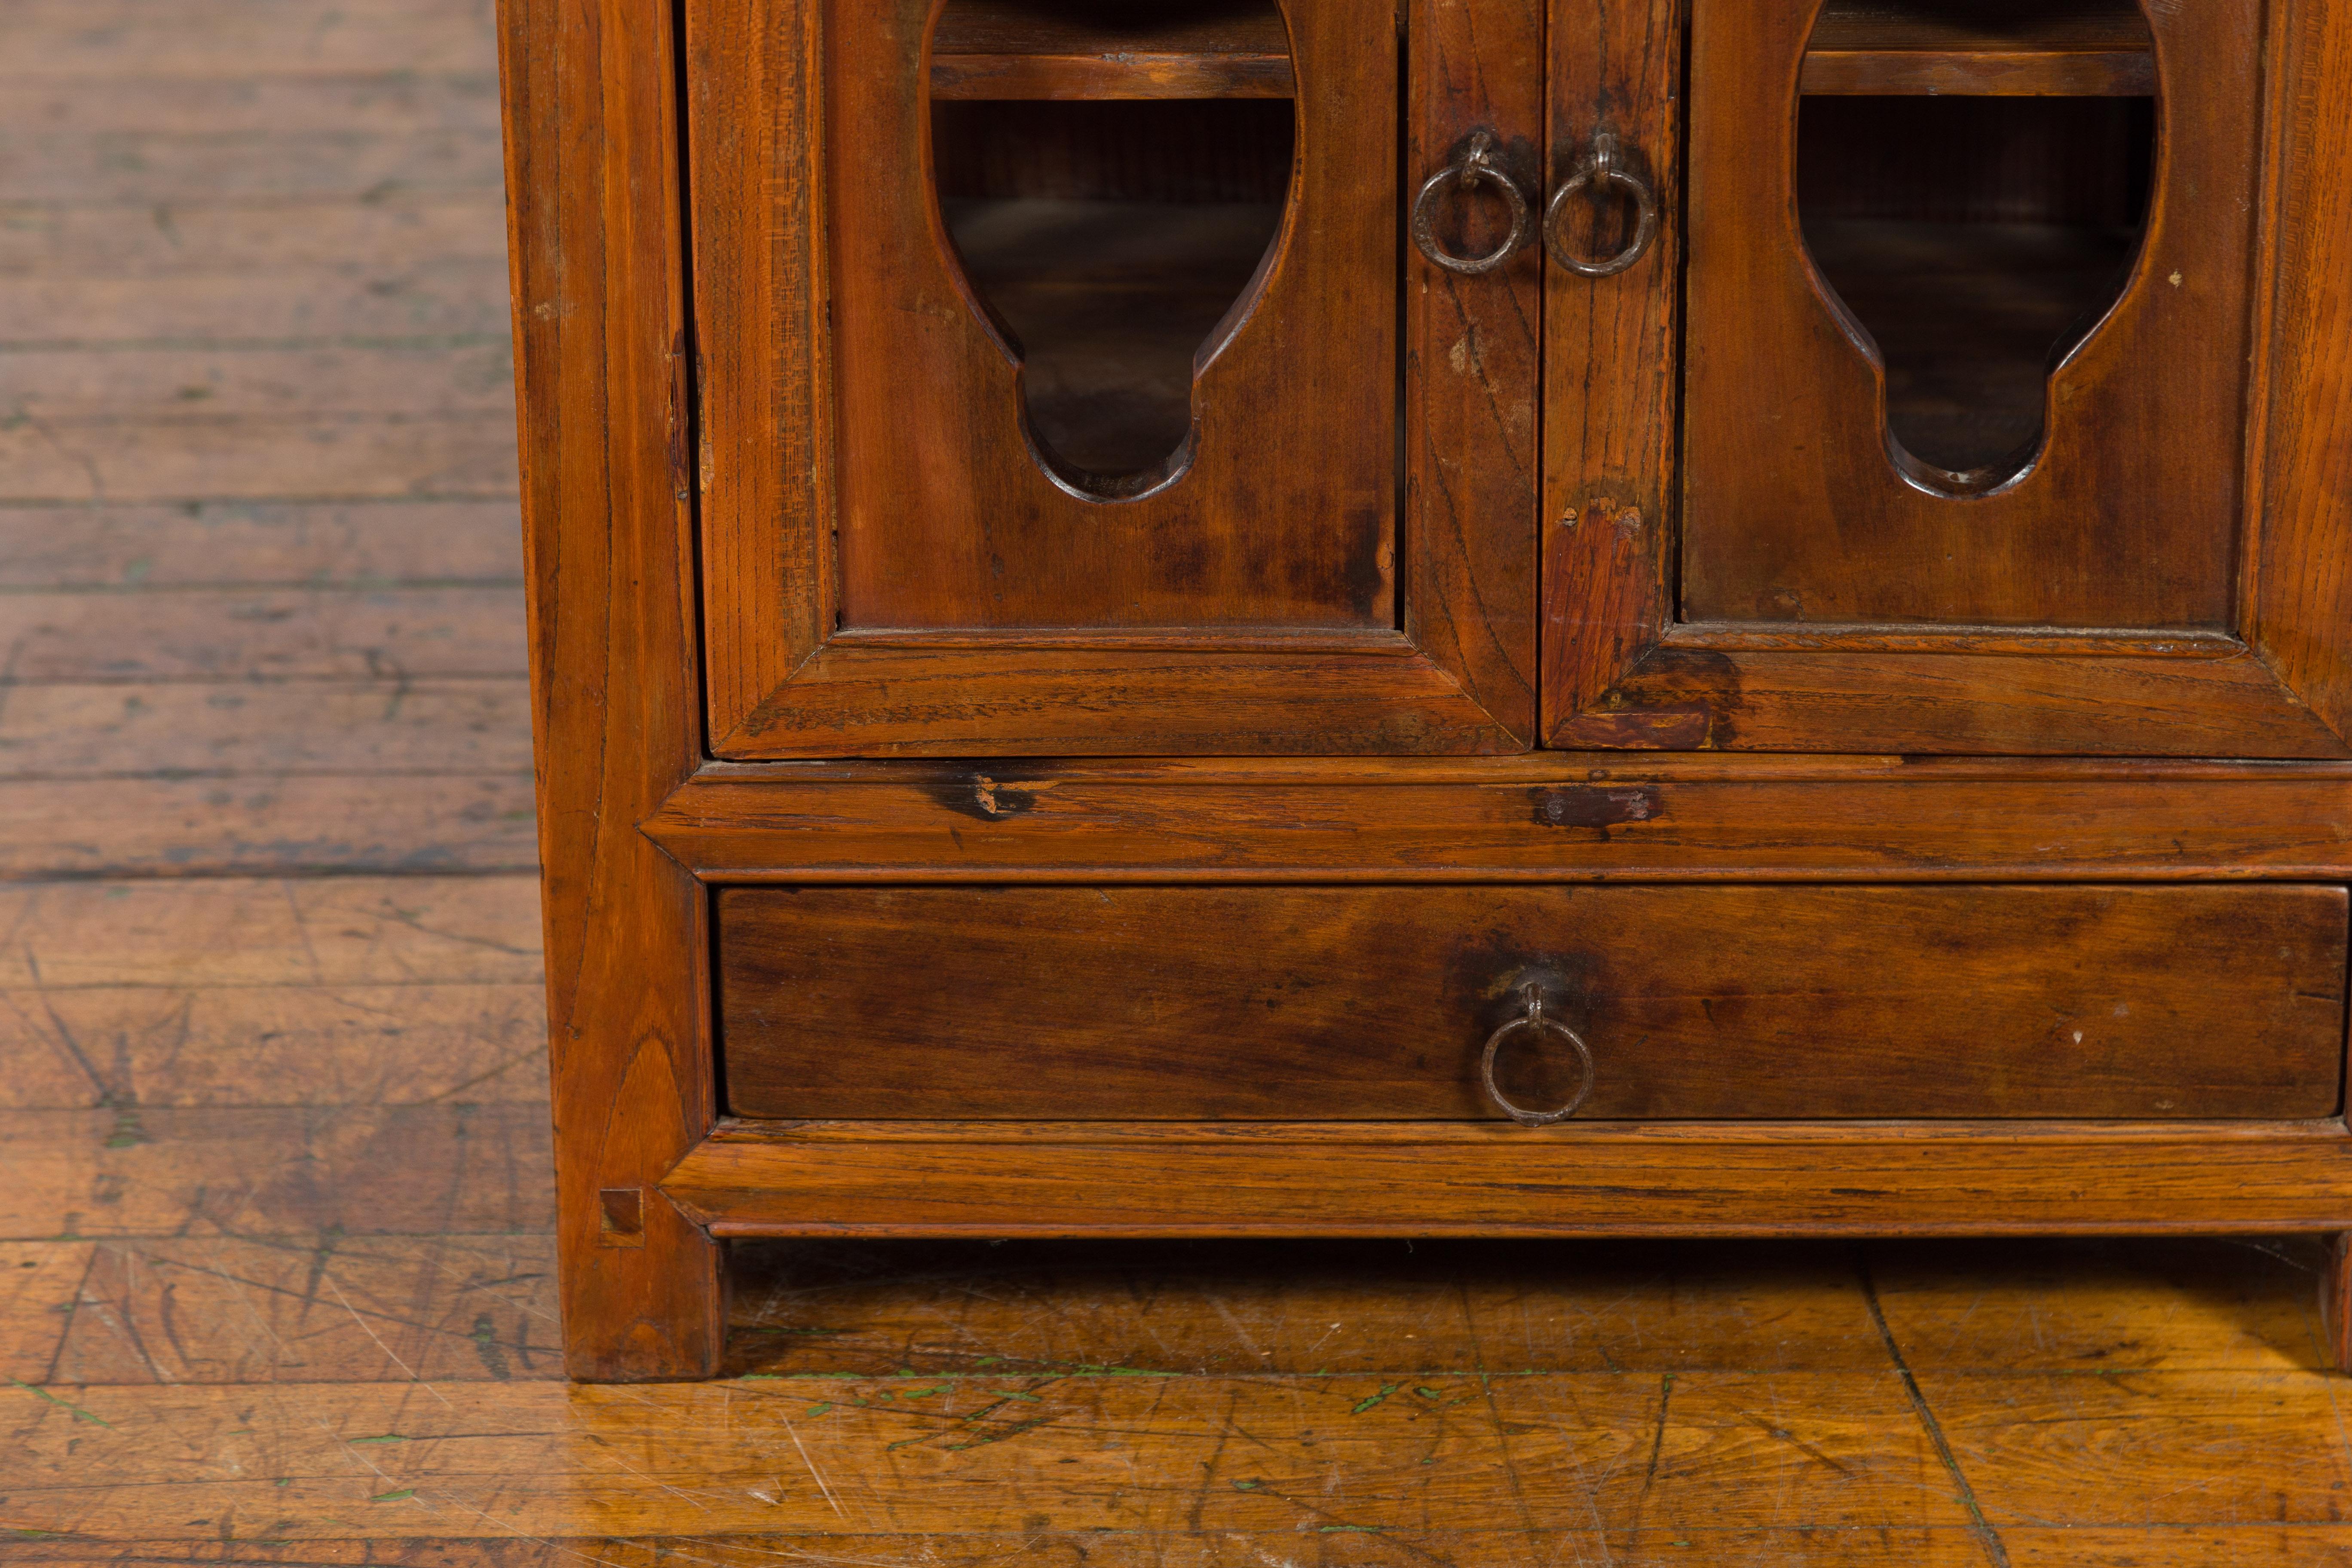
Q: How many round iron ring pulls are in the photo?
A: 3